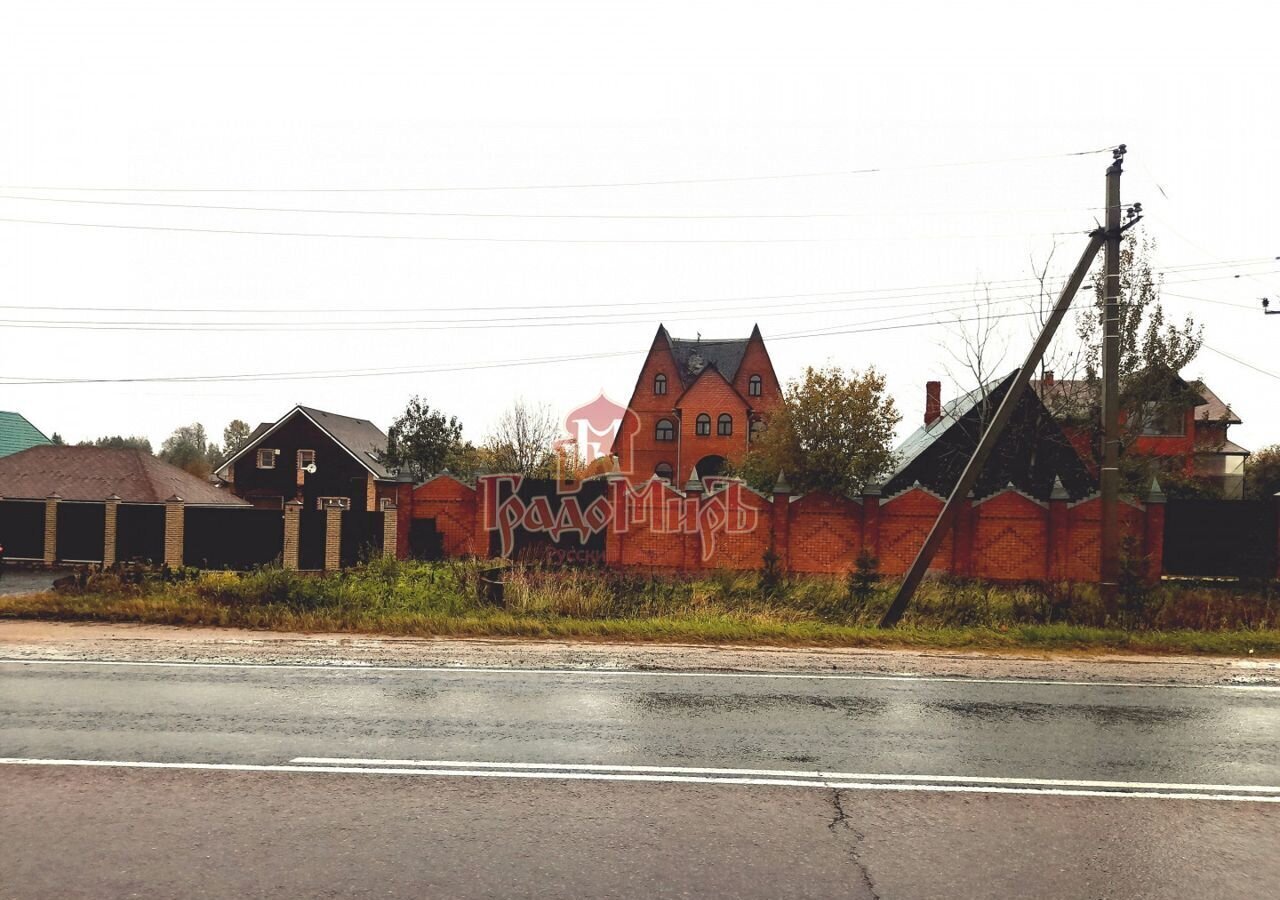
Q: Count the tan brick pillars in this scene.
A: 6